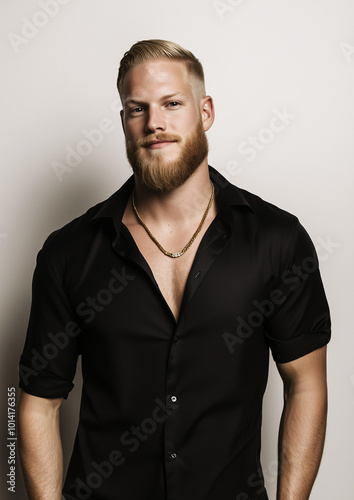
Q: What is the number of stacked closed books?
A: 0